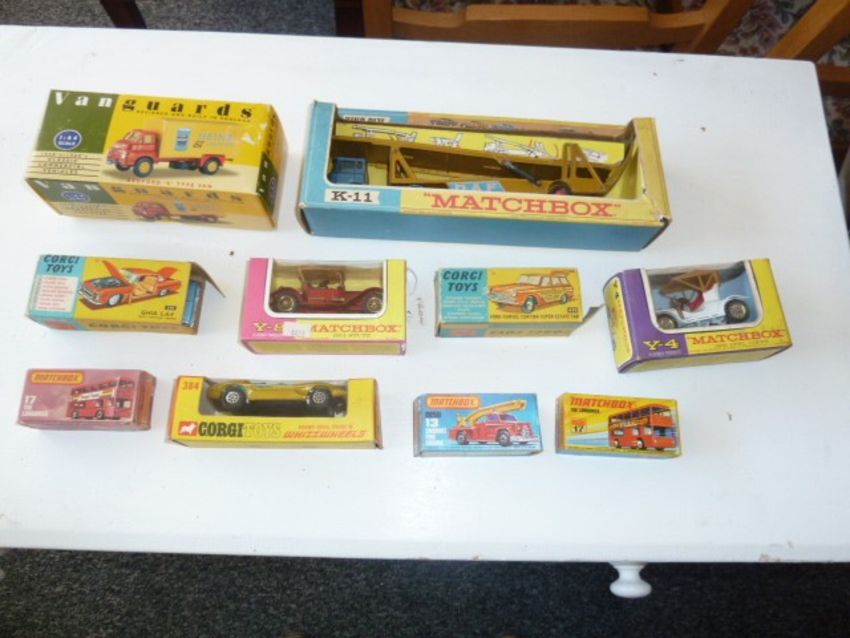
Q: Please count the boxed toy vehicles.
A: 10